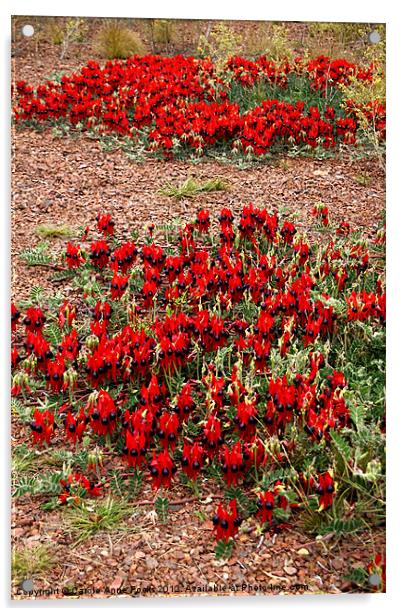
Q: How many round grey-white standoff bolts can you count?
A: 4